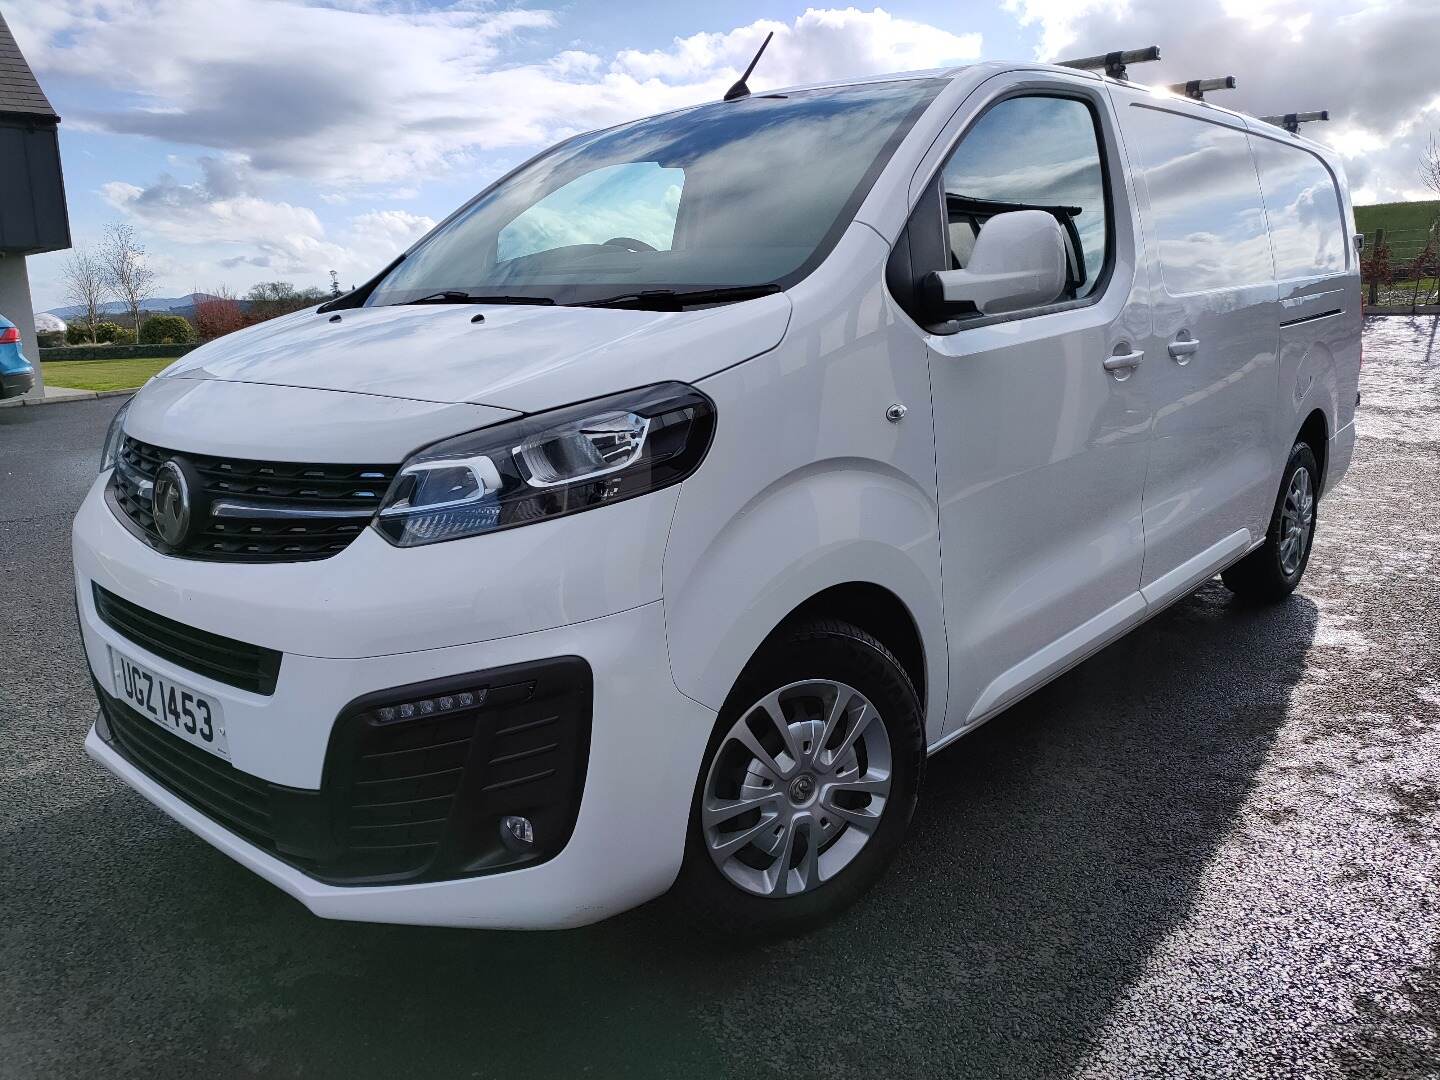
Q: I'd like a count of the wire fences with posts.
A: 1